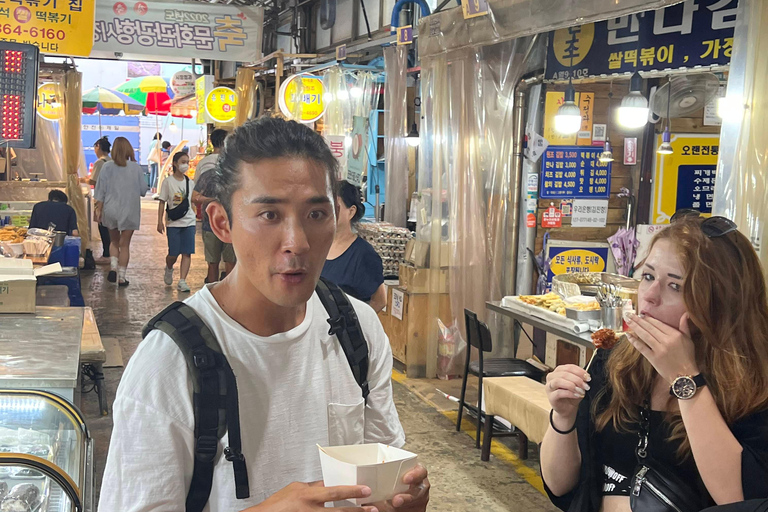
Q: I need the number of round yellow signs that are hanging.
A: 3